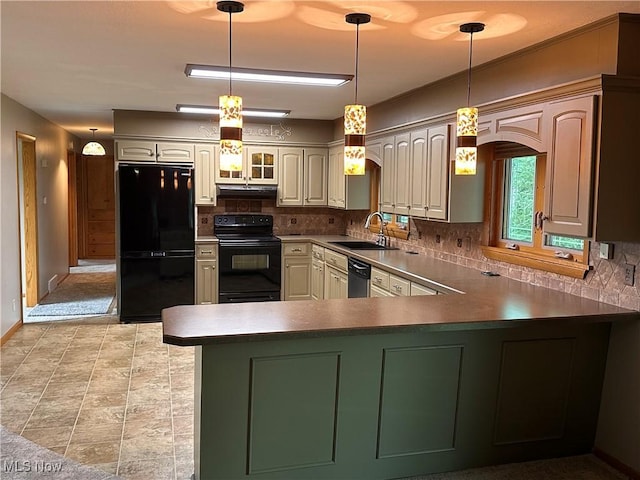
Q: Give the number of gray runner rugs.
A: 1